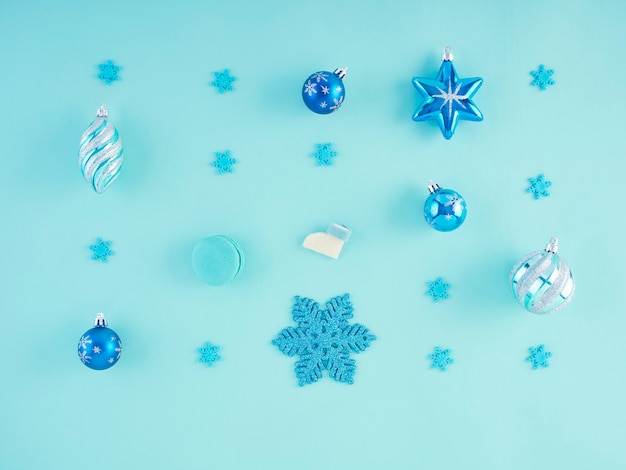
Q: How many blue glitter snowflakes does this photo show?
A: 1